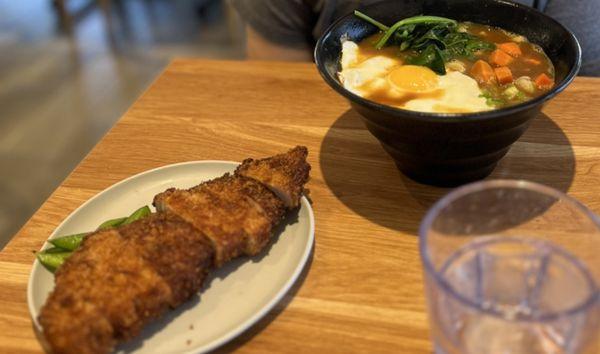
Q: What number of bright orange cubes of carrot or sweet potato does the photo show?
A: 5